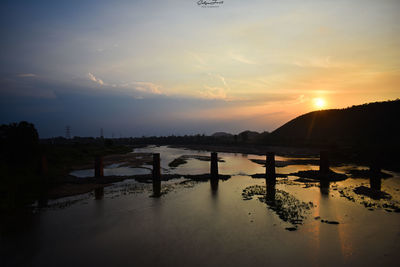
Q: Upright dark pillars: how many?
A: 6